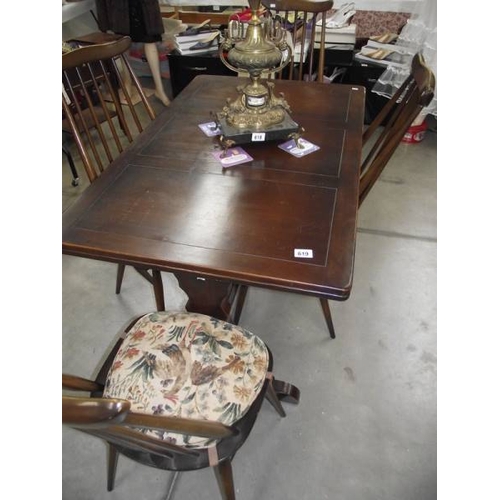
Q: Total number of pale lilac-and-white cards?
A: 3